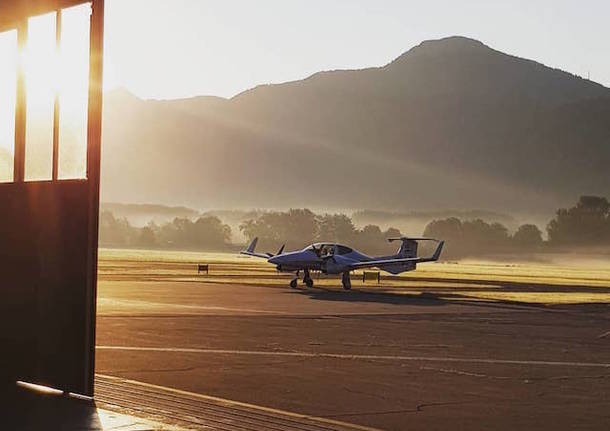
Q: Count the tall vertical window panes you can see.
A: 3